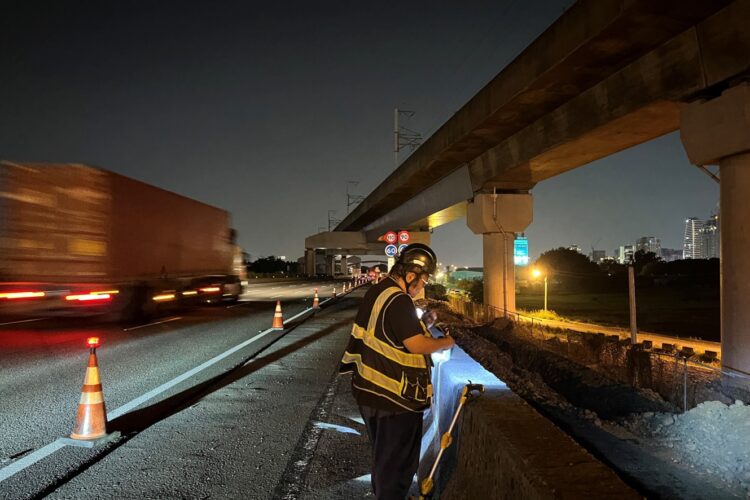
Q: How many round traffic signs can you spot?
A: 4